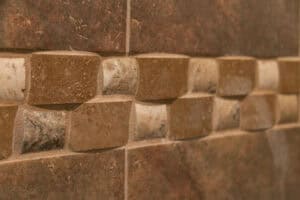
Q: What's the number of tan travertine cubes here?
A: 8